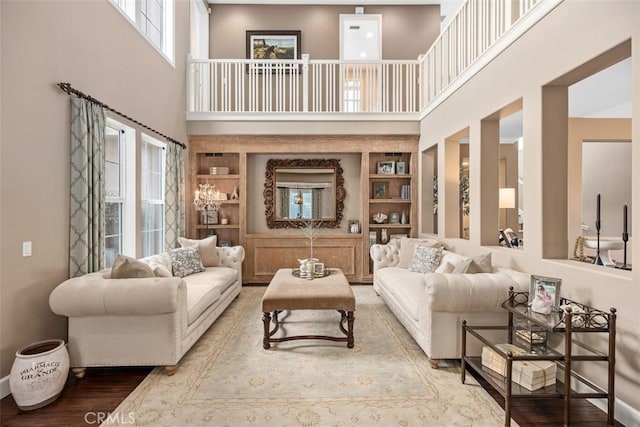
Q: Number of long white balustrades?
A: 2